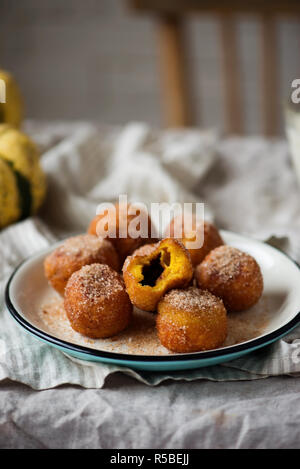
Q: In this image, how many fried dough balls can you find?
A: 7